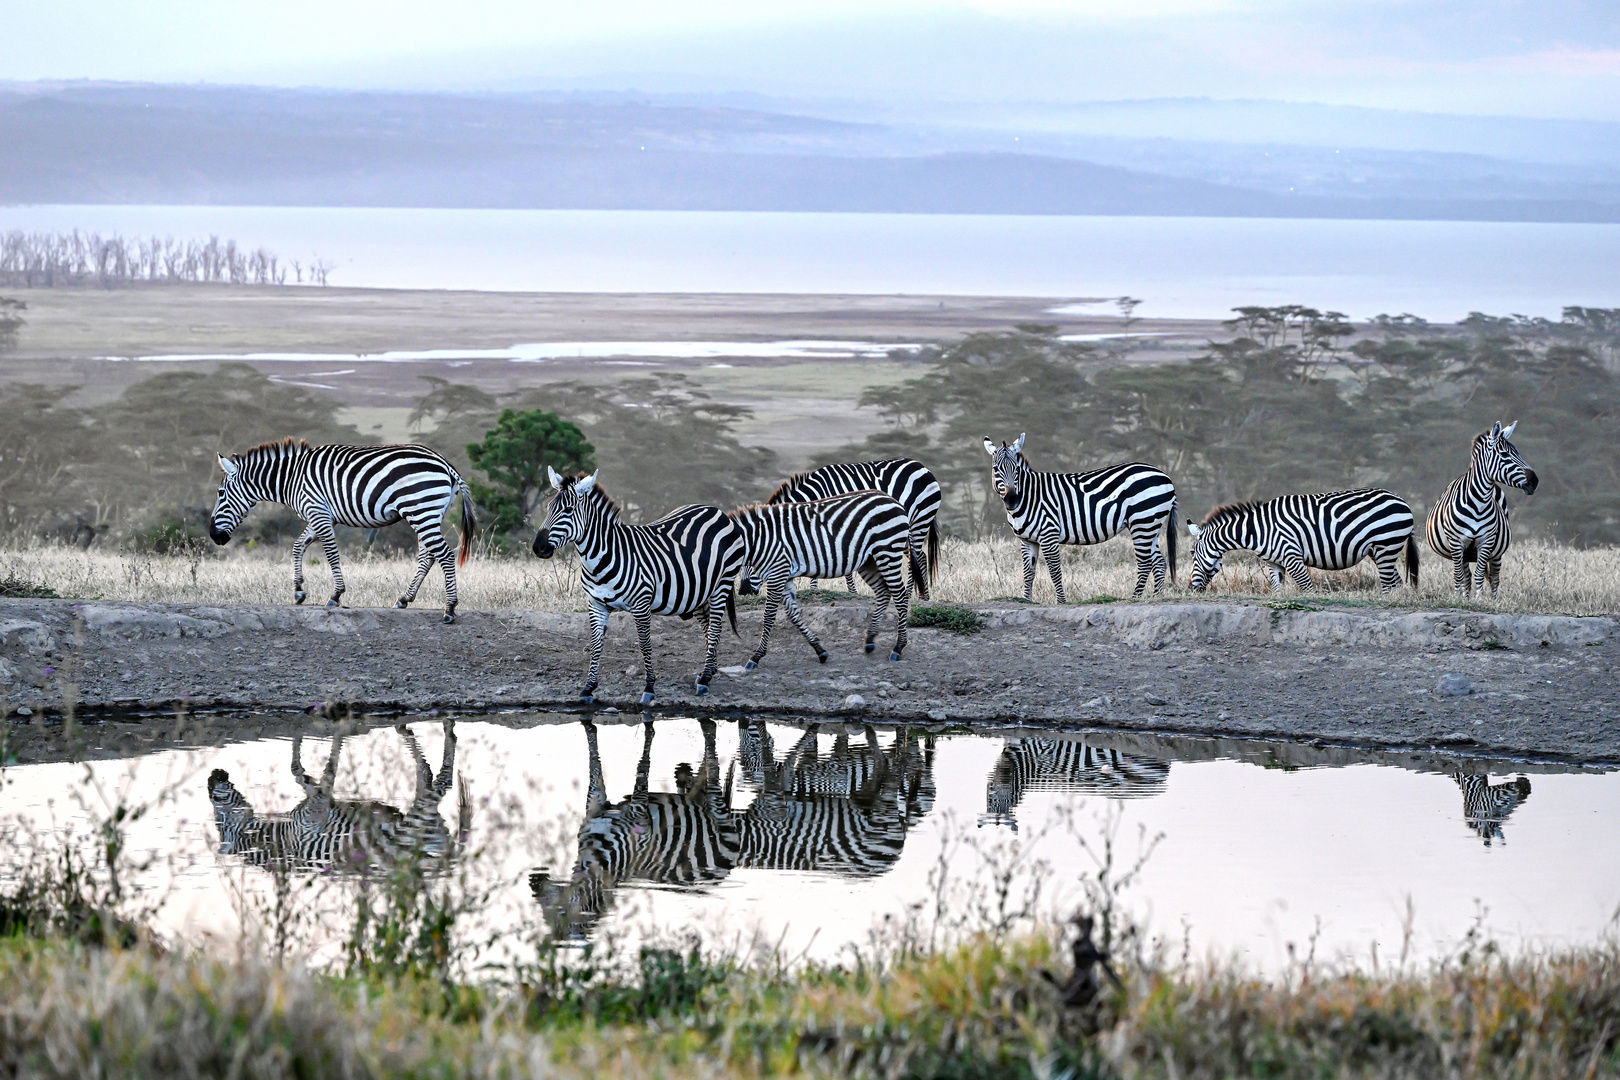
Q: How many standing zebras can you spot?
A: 7